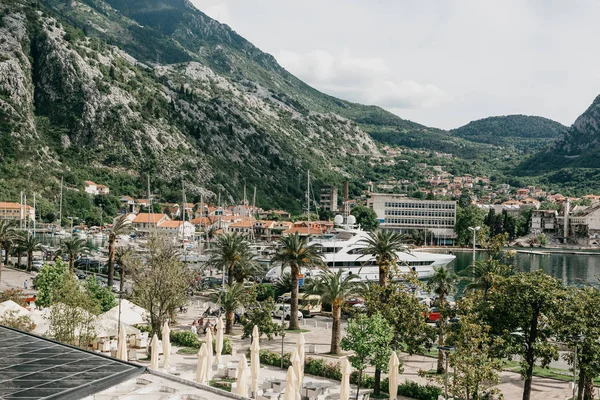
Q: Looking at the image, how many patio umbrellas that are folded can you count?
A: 13